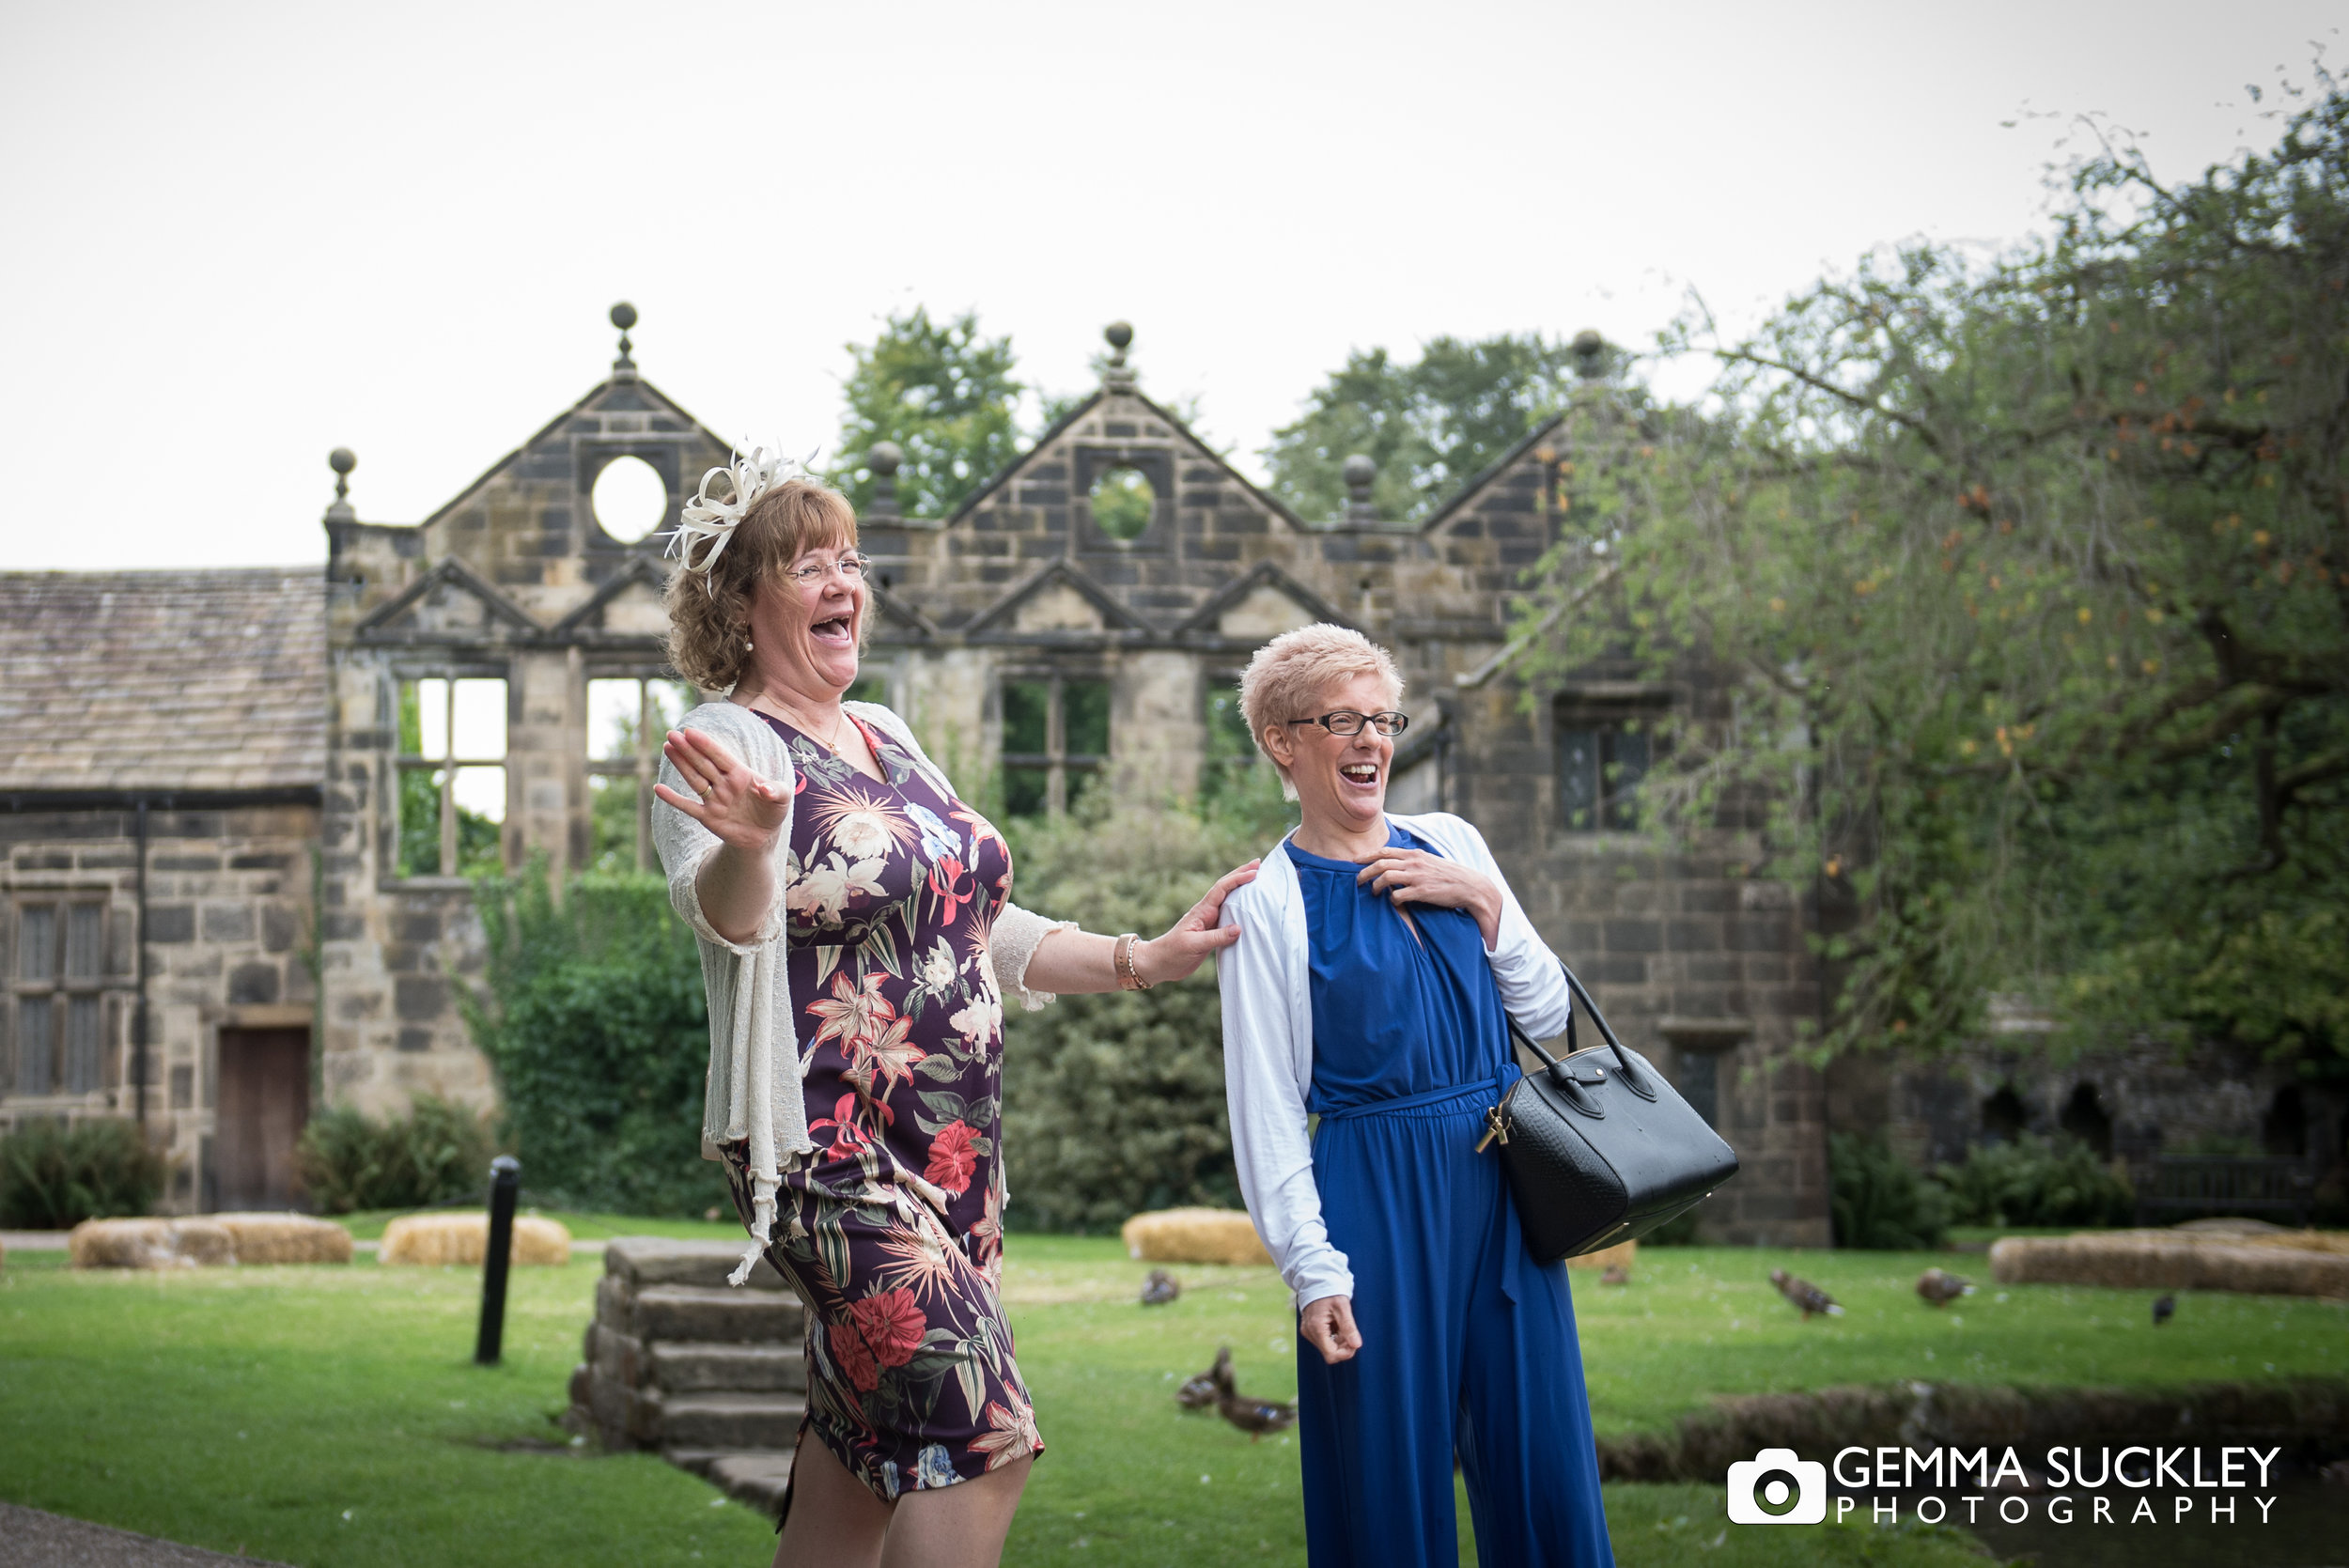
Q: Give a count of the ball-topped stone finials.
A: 6